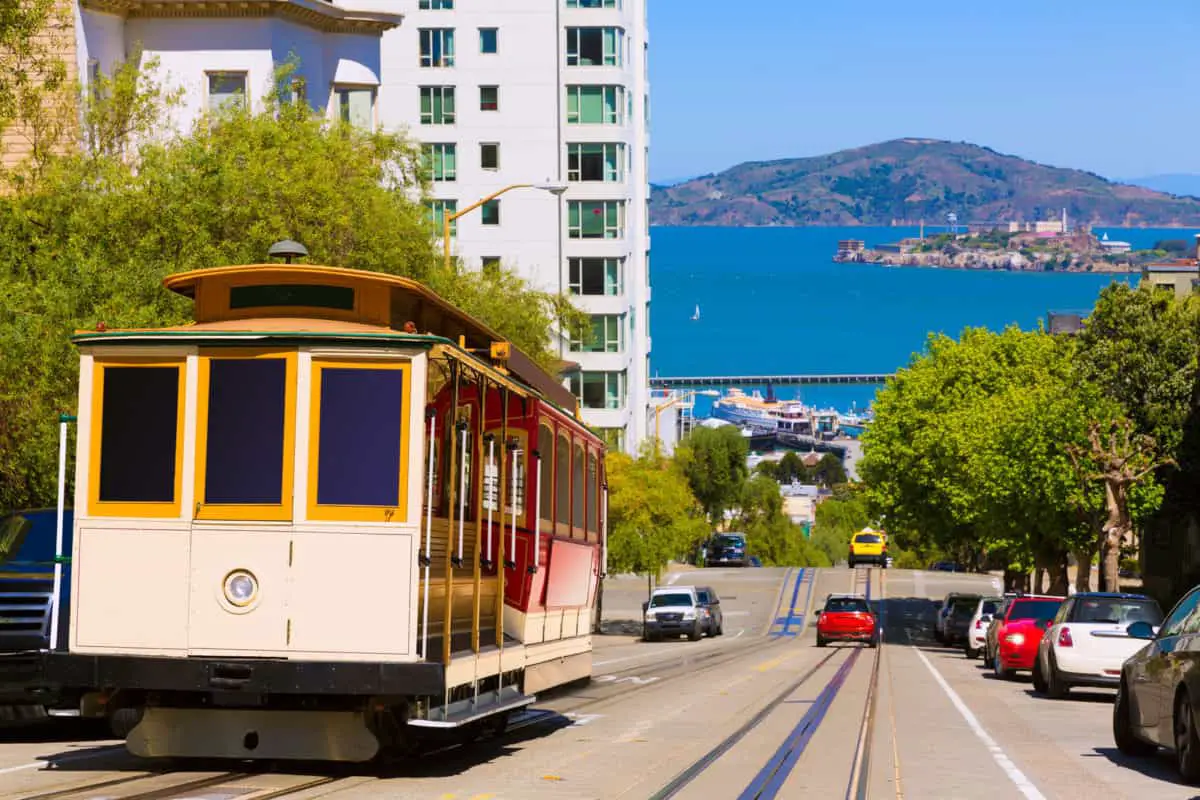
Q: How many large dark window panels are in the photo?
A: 3